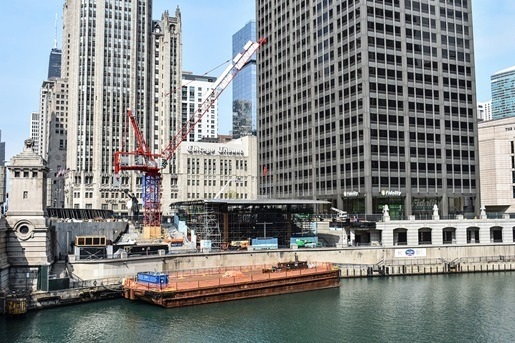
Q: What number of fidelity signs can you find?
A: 3